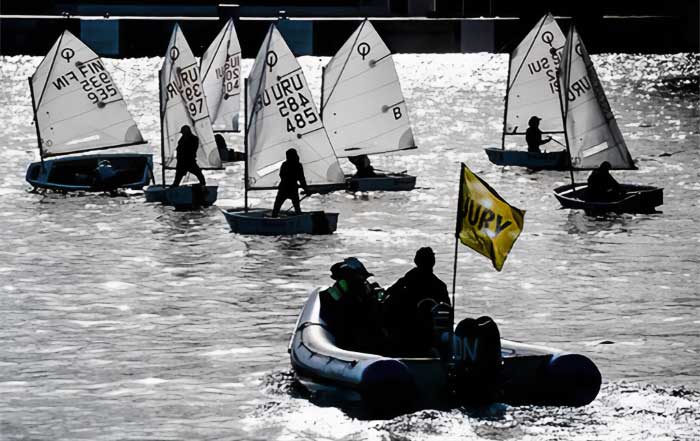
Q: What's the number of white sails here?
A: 7